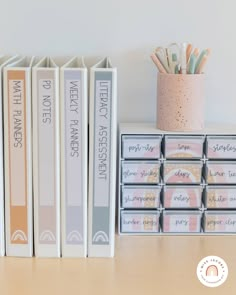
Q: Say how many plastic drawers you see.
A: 12